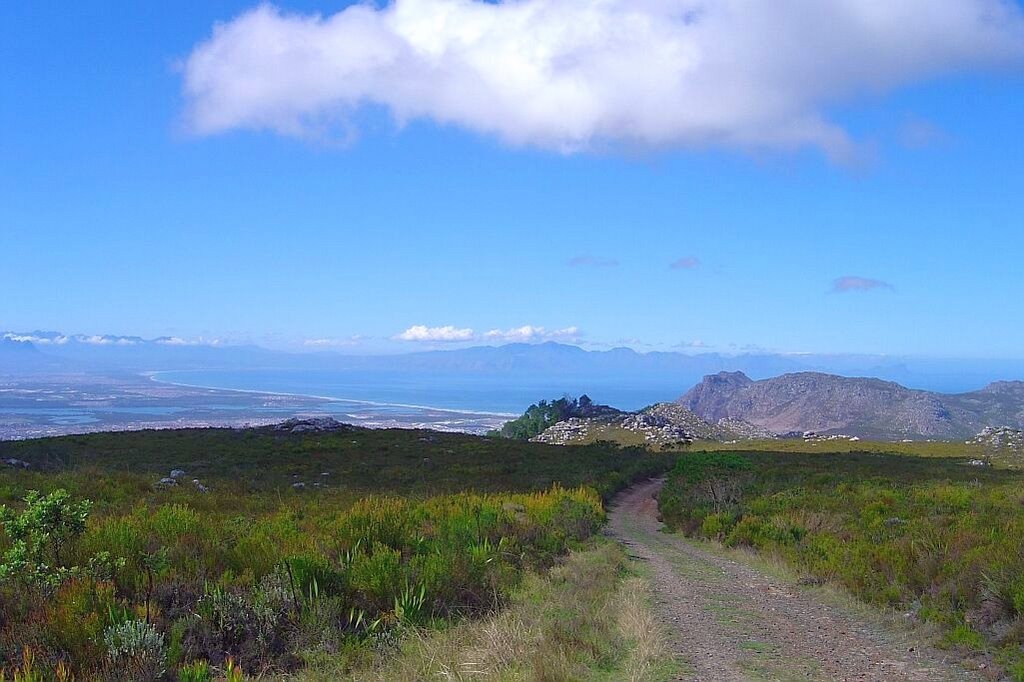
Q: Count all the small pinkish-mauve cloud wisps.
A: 3